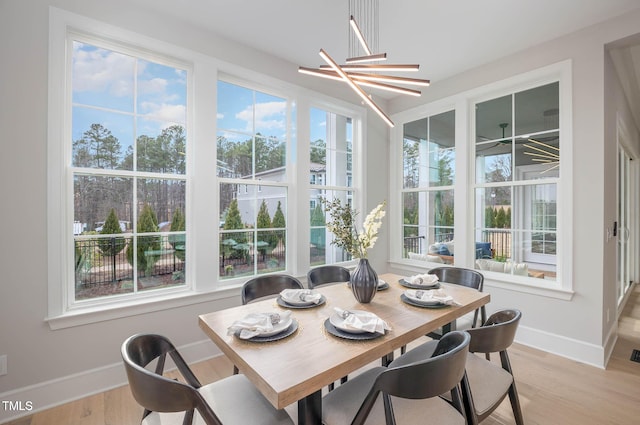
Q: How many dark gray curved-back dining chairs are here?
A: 6